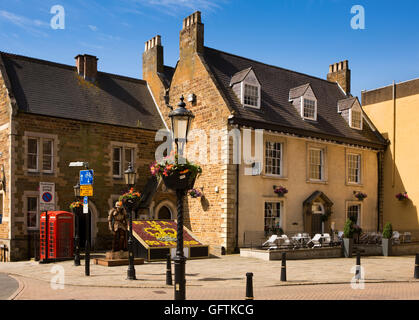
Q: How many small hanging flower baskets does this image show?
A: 4